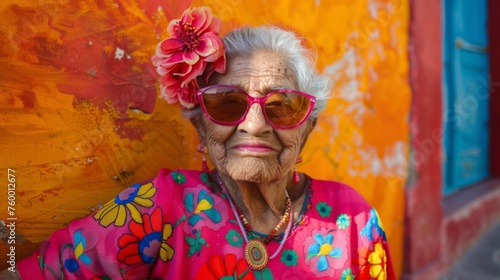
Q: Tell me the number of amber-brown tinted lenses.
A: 2